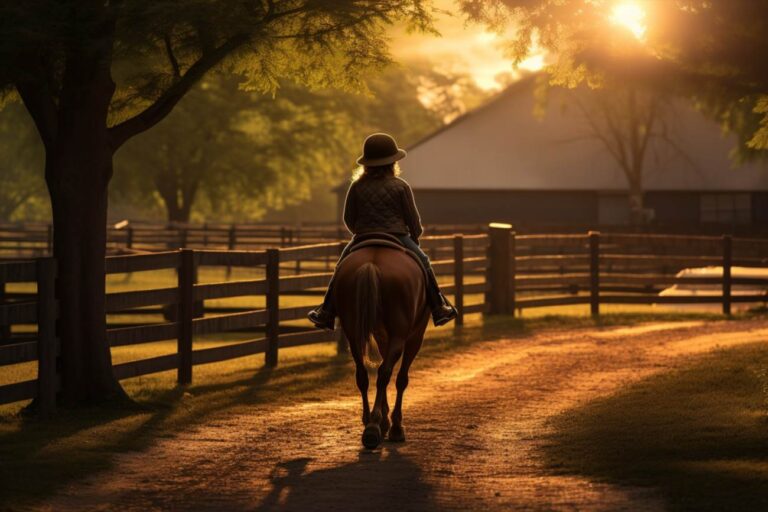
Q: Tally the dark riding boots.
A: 2